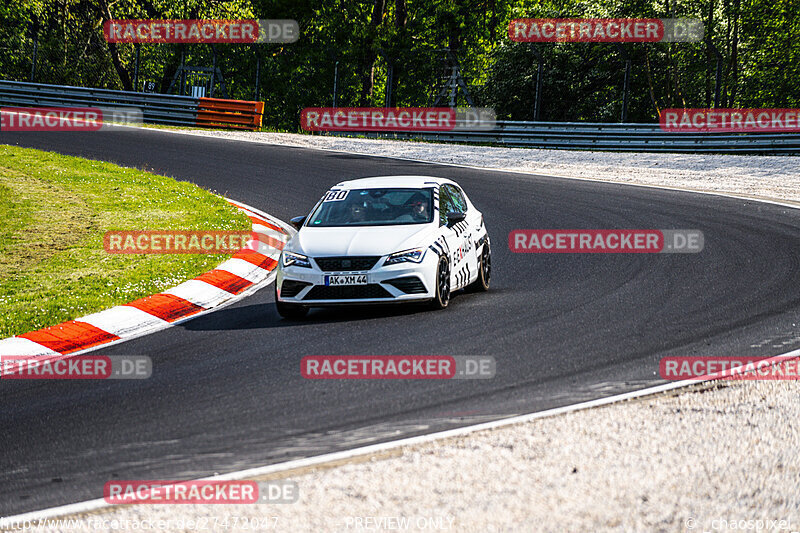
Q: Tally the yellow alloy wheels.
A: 0